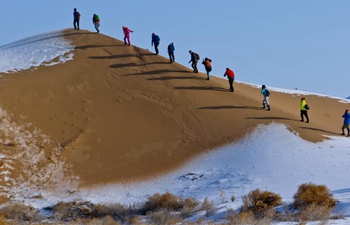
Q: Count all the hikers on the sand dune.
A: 11